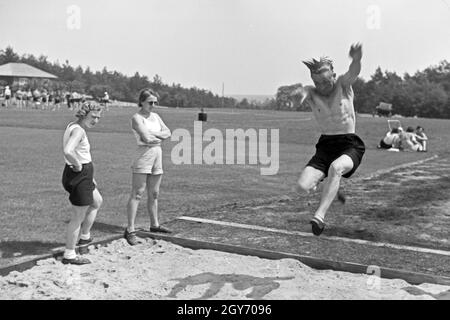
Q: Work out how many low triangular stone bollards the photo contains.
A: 0